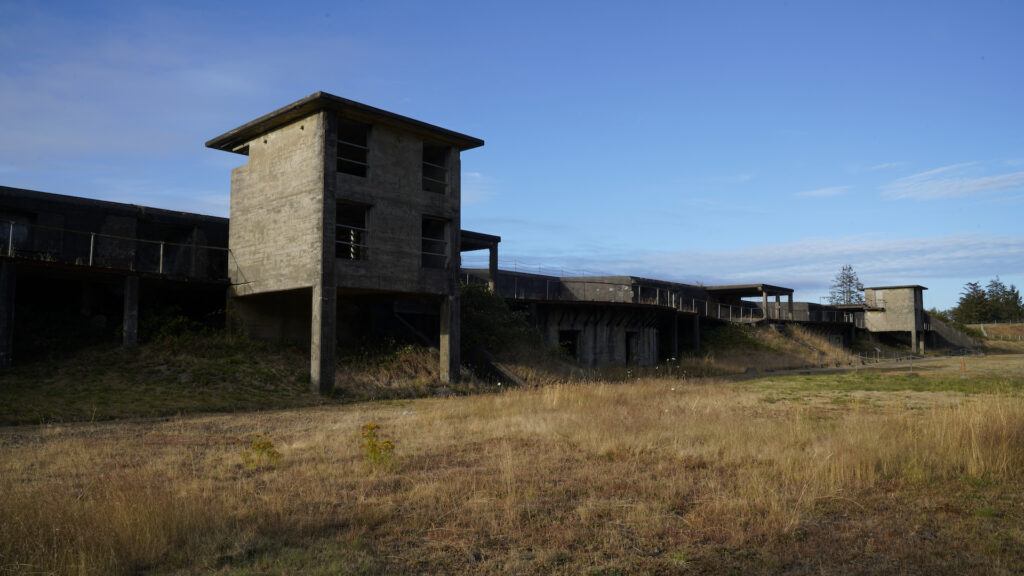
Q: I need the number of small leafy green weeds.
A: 2